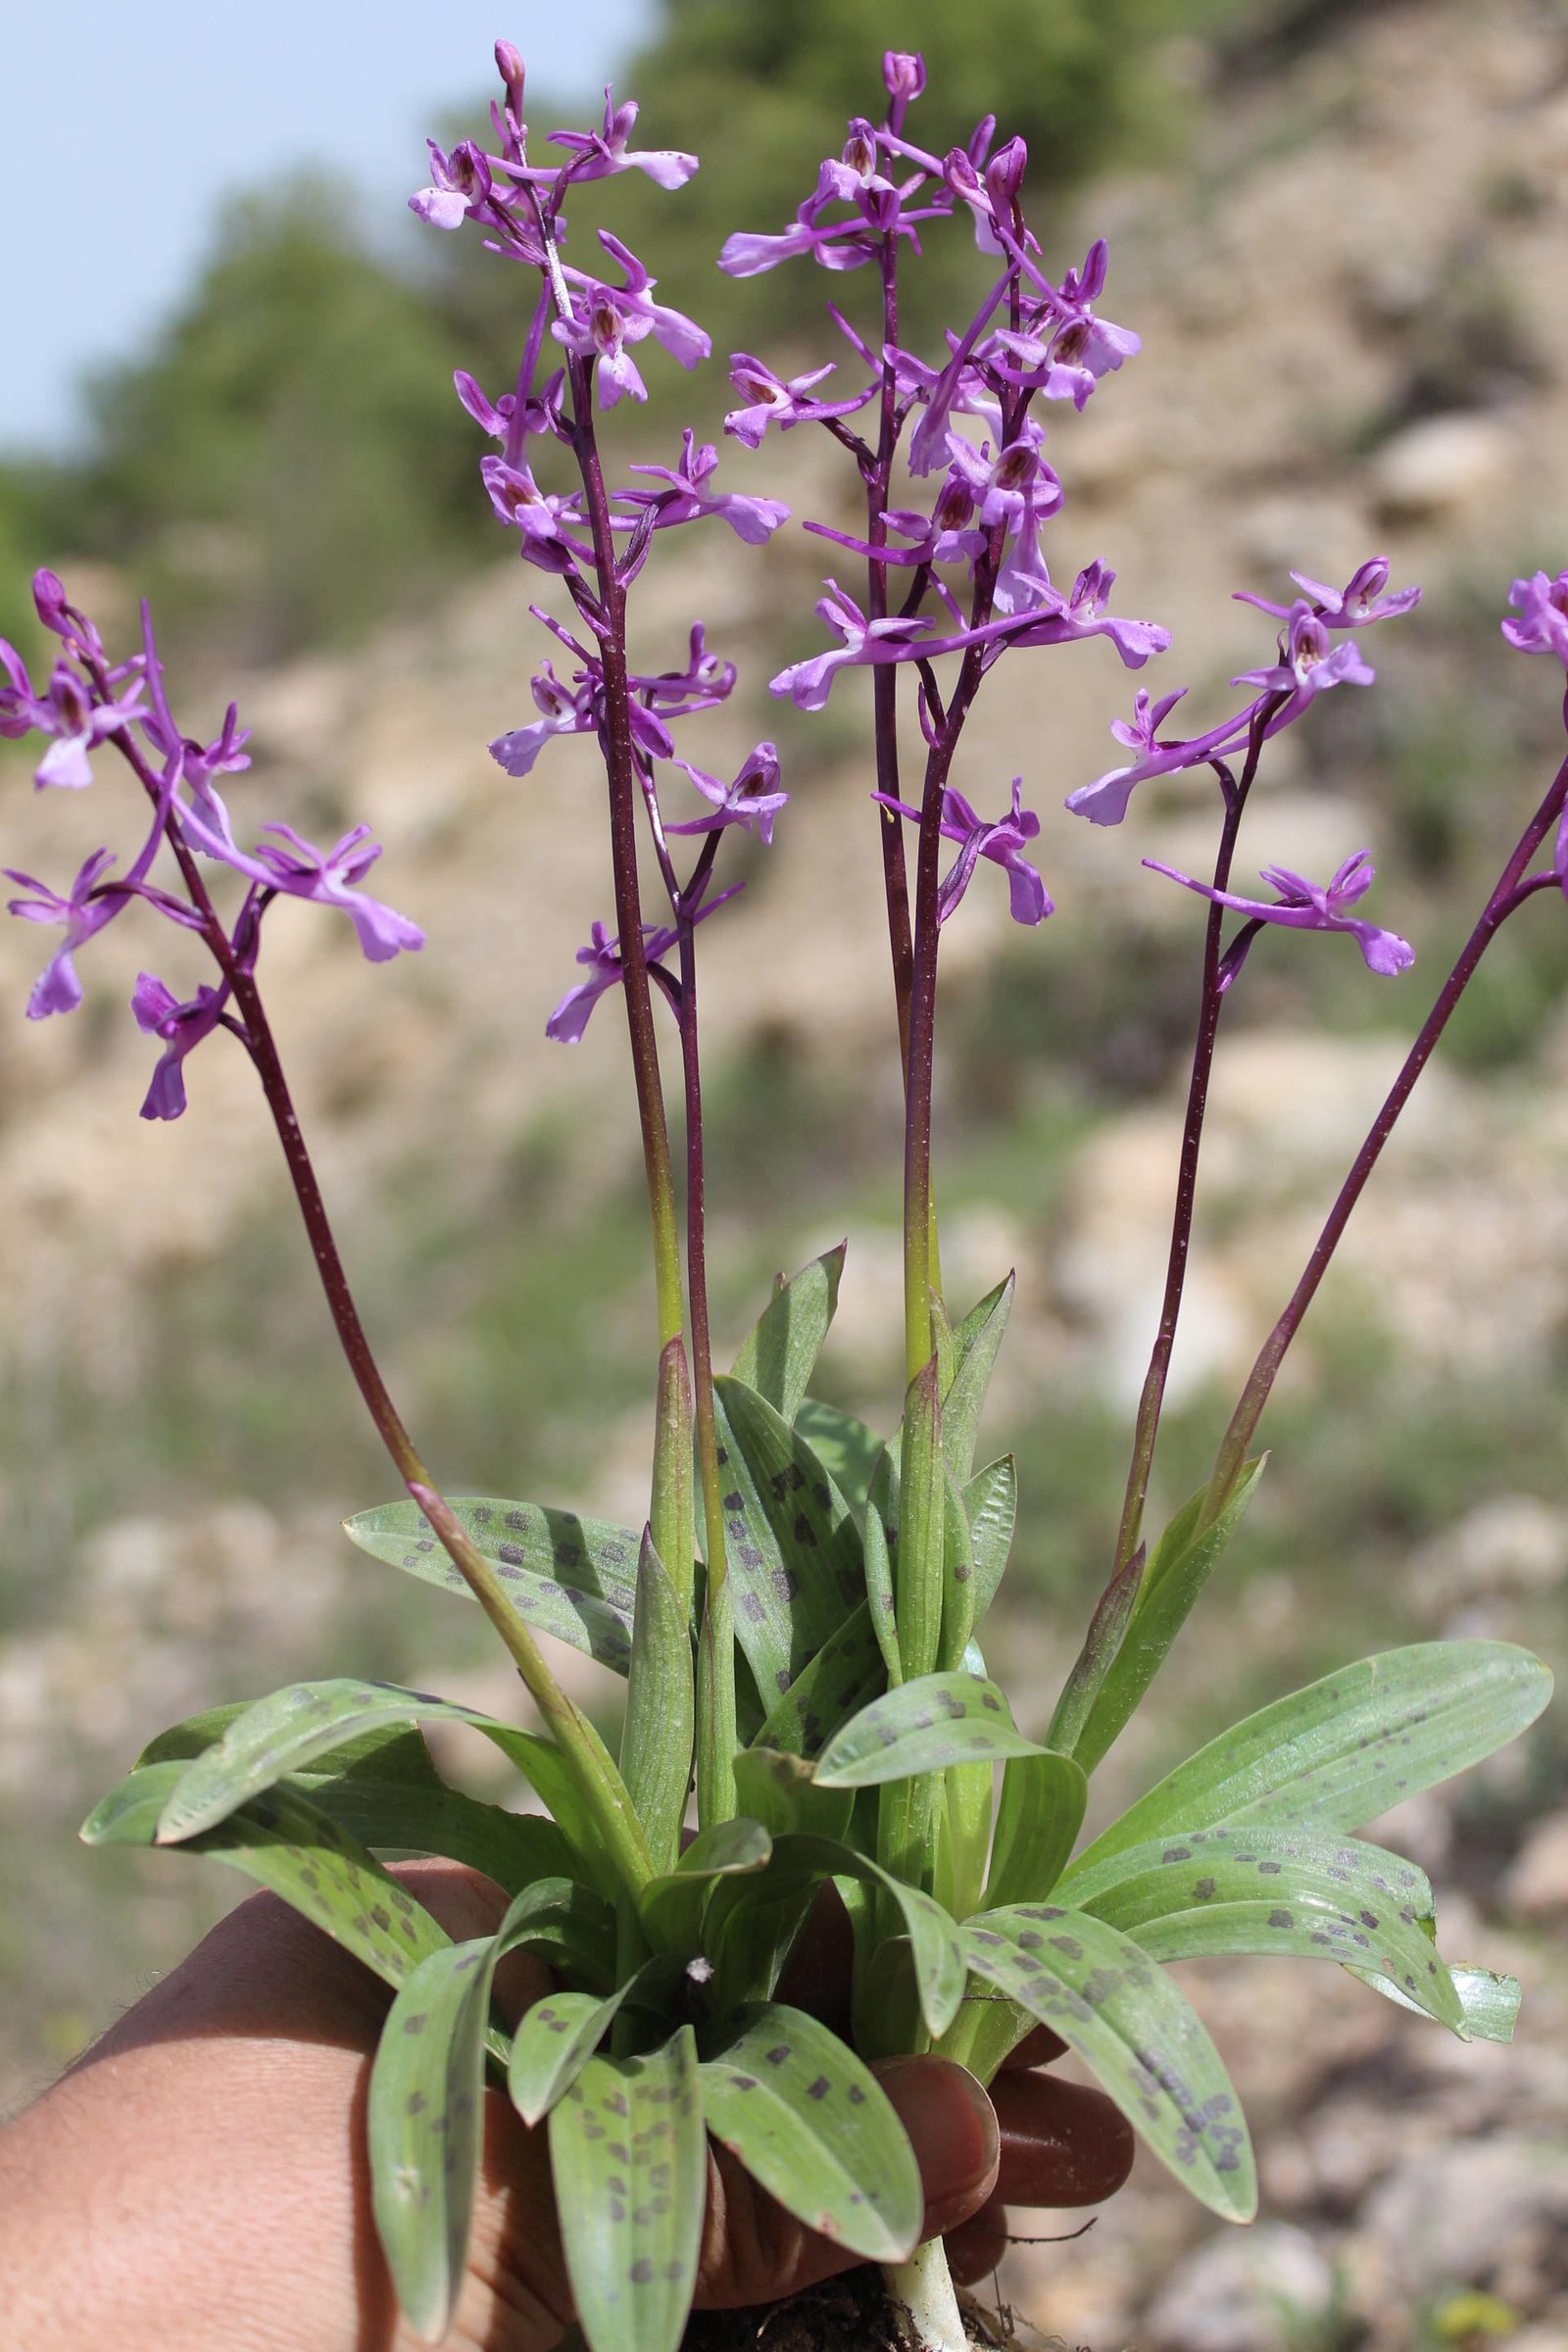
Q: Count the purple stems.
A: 7